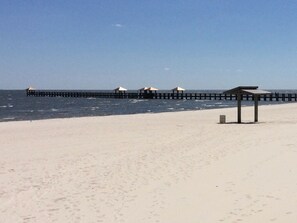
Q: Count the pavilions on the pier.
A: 5